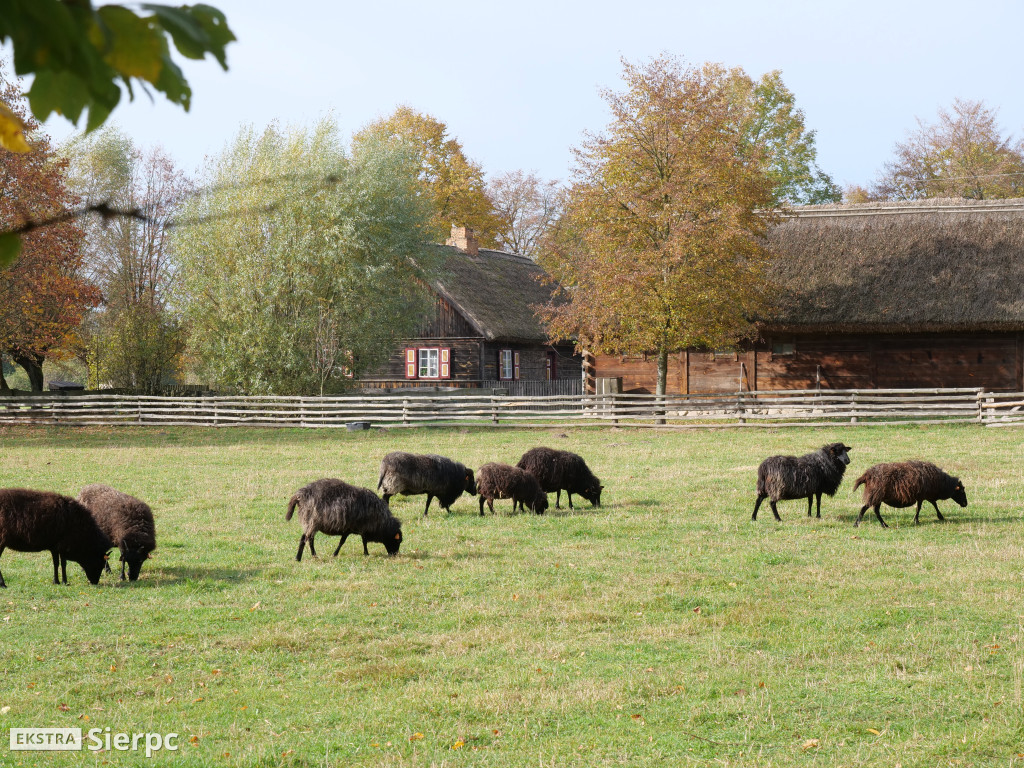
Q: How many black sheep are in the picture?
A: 8